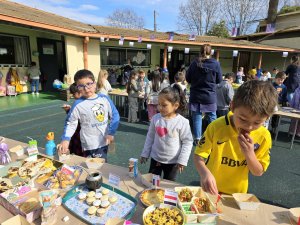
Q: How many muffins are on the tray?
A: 11